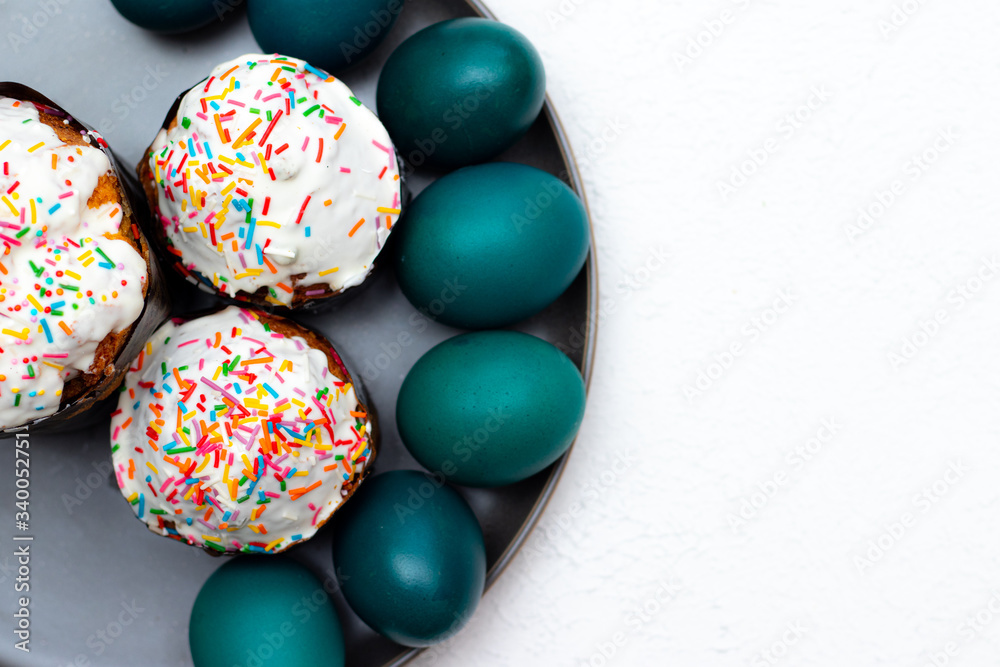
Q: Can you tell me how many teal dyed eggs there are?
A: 7